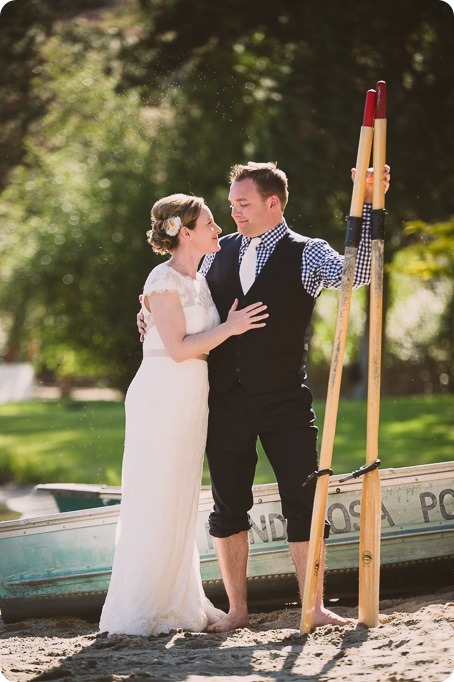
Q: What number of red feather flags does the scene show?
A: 0